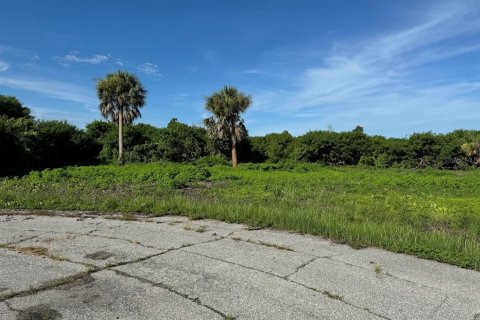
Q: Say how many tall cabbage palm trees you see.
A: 2